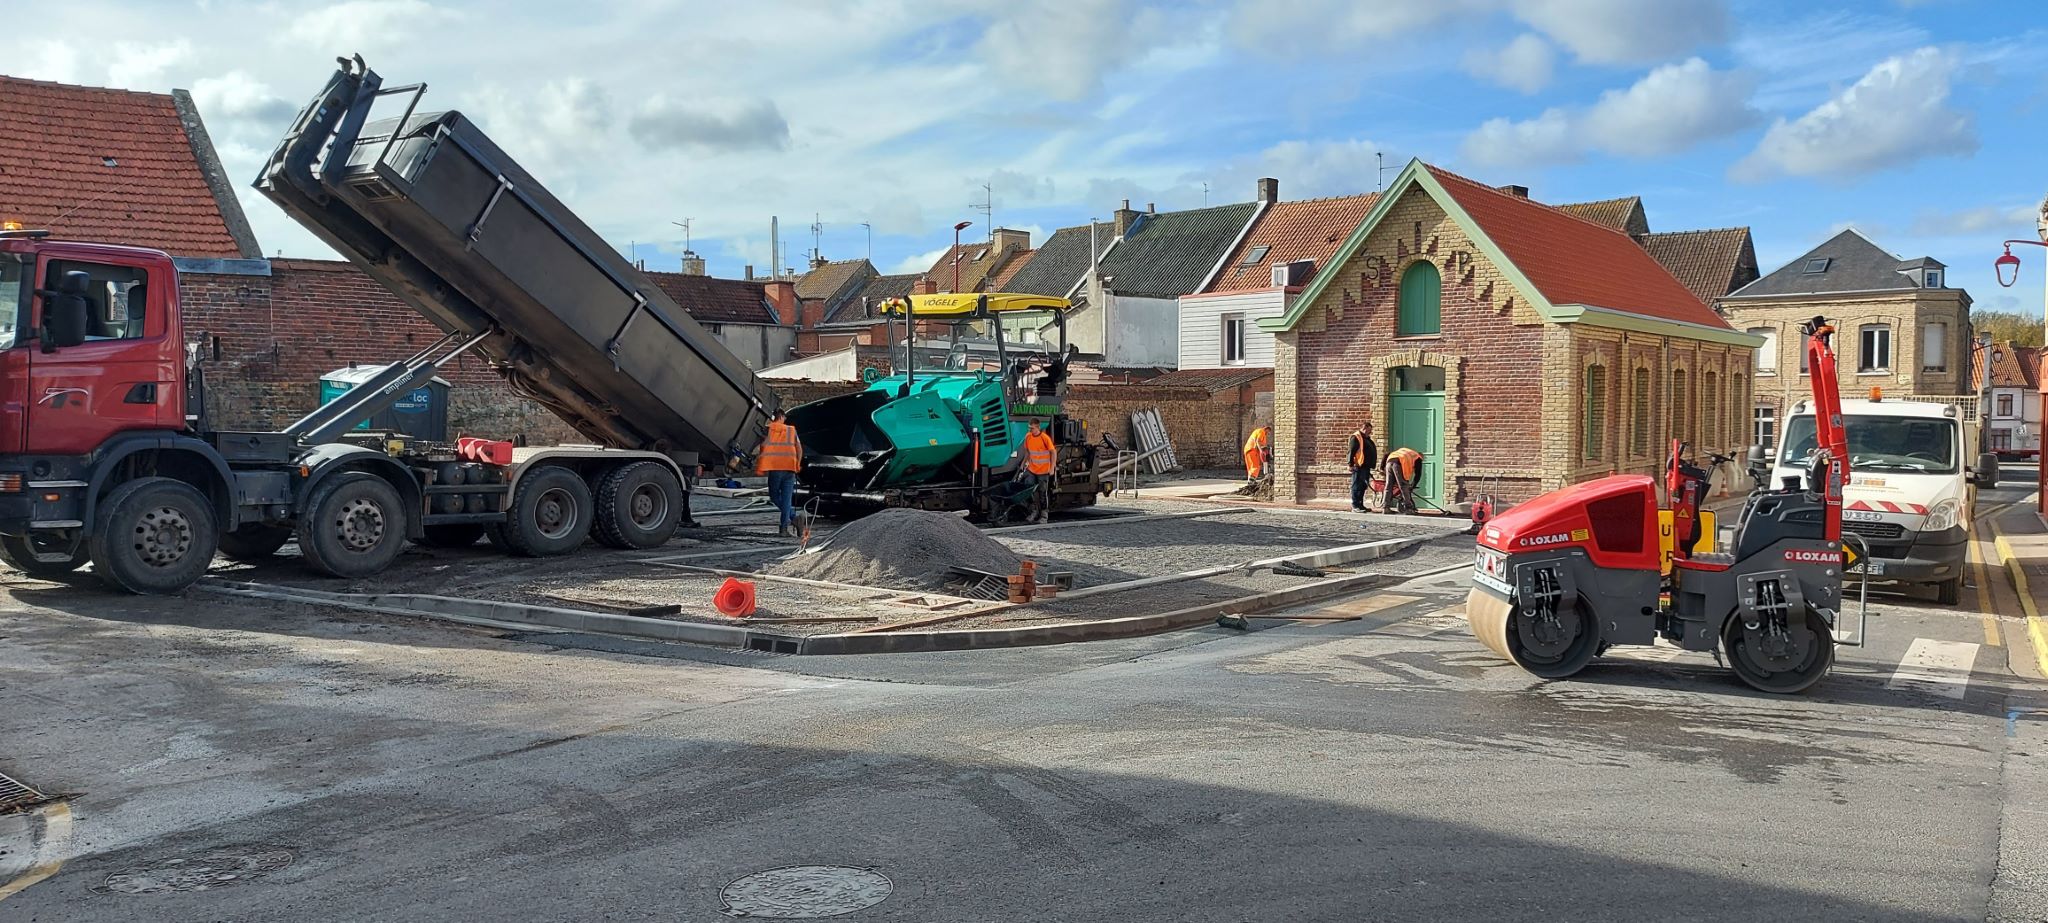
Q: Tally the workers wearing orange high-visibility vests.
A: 5